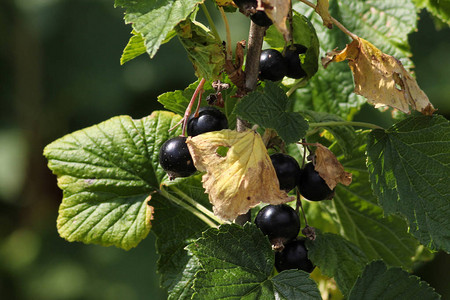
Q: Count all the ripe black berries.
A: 10